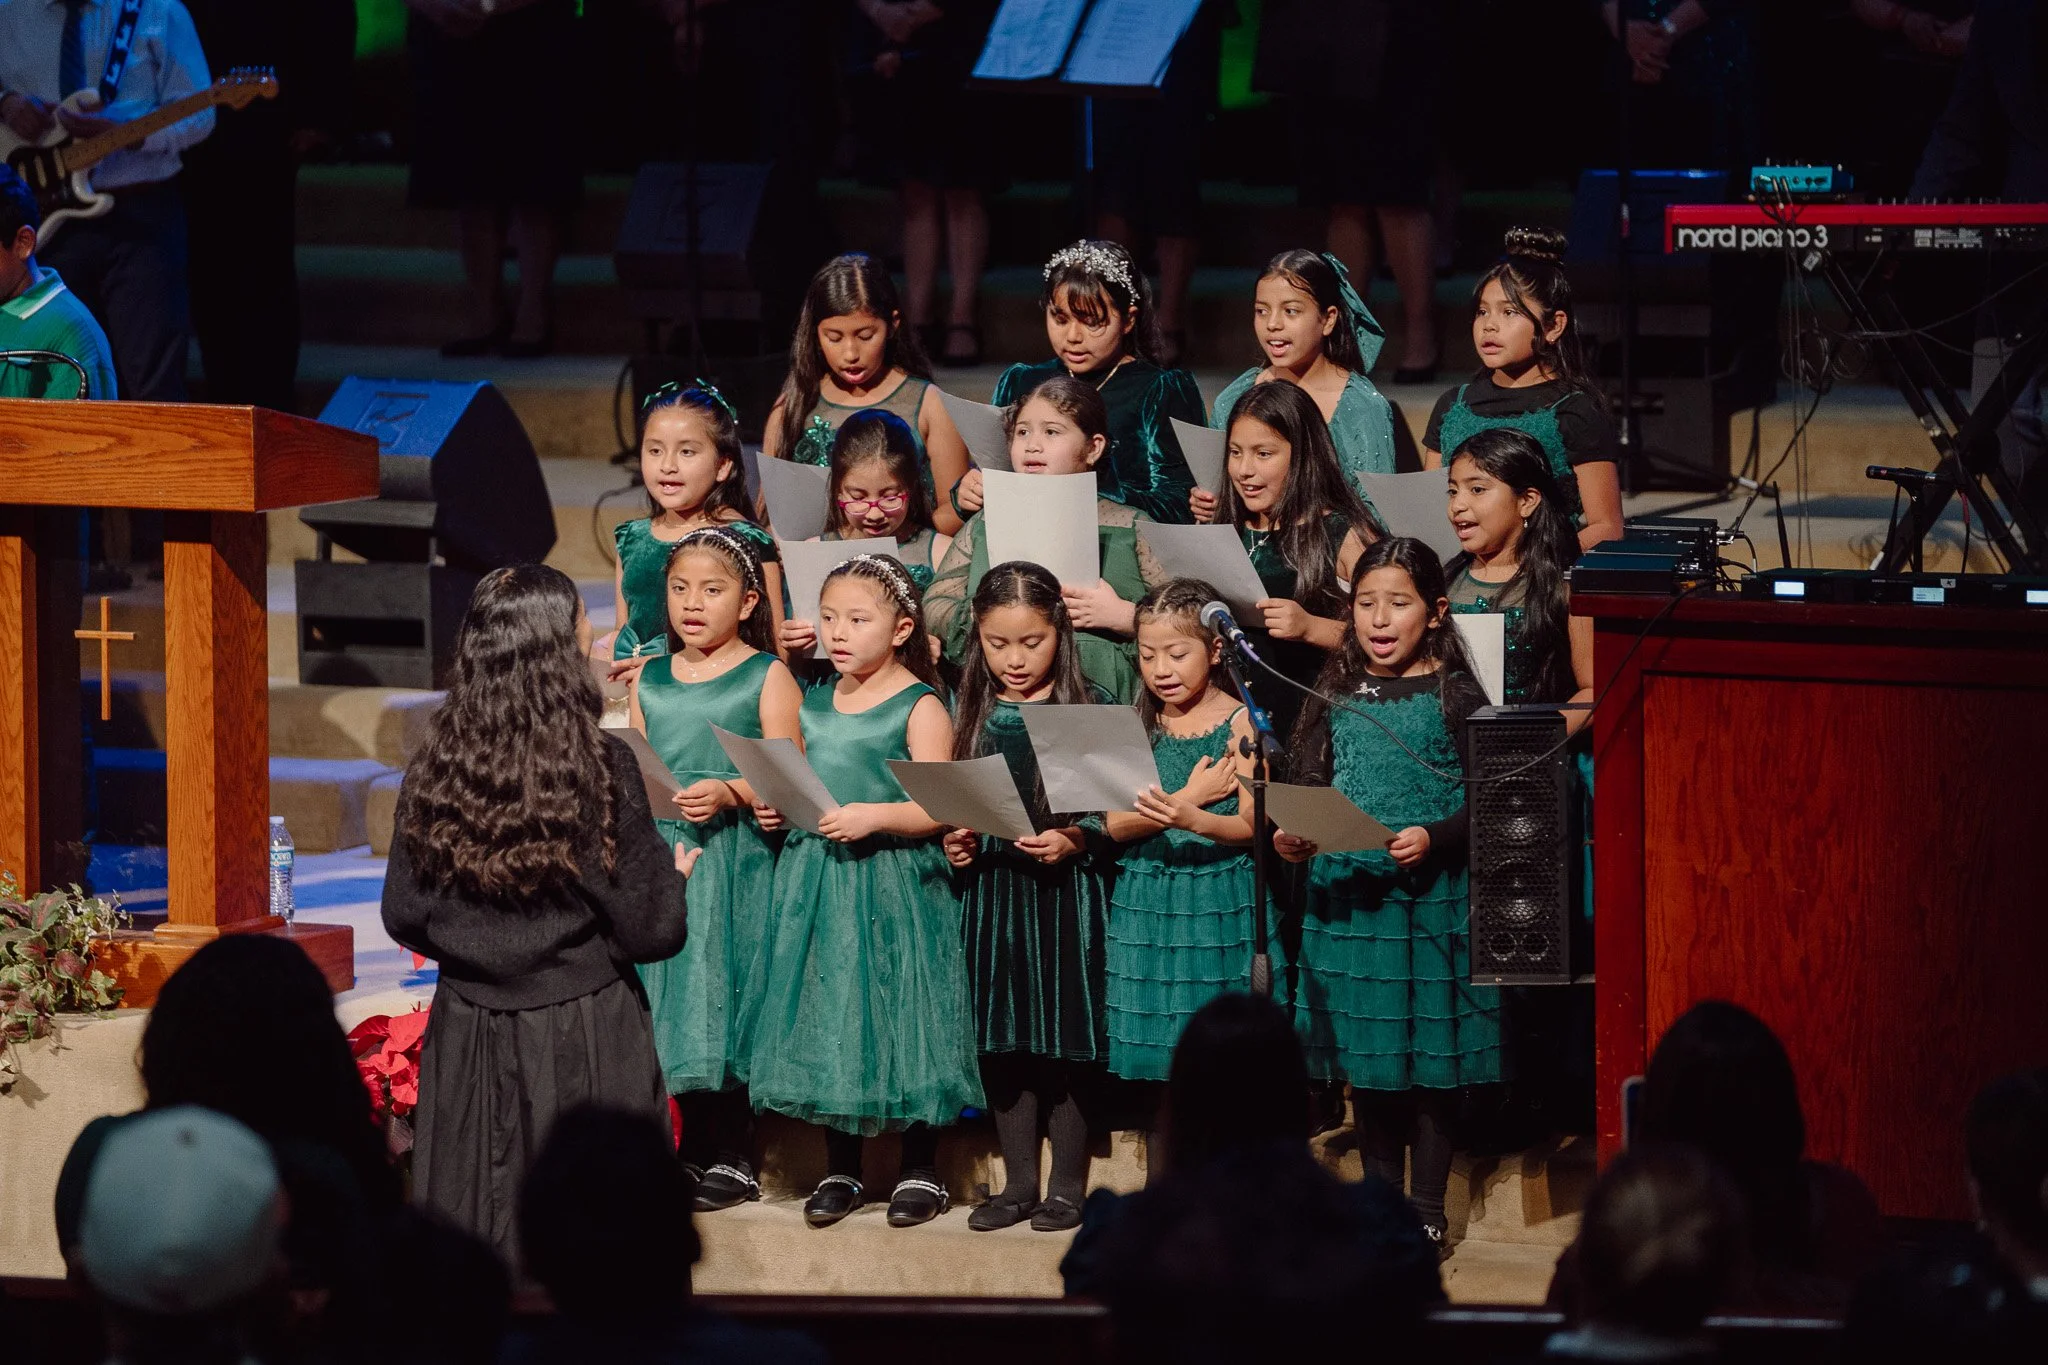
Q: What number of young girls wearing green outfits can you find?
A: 14